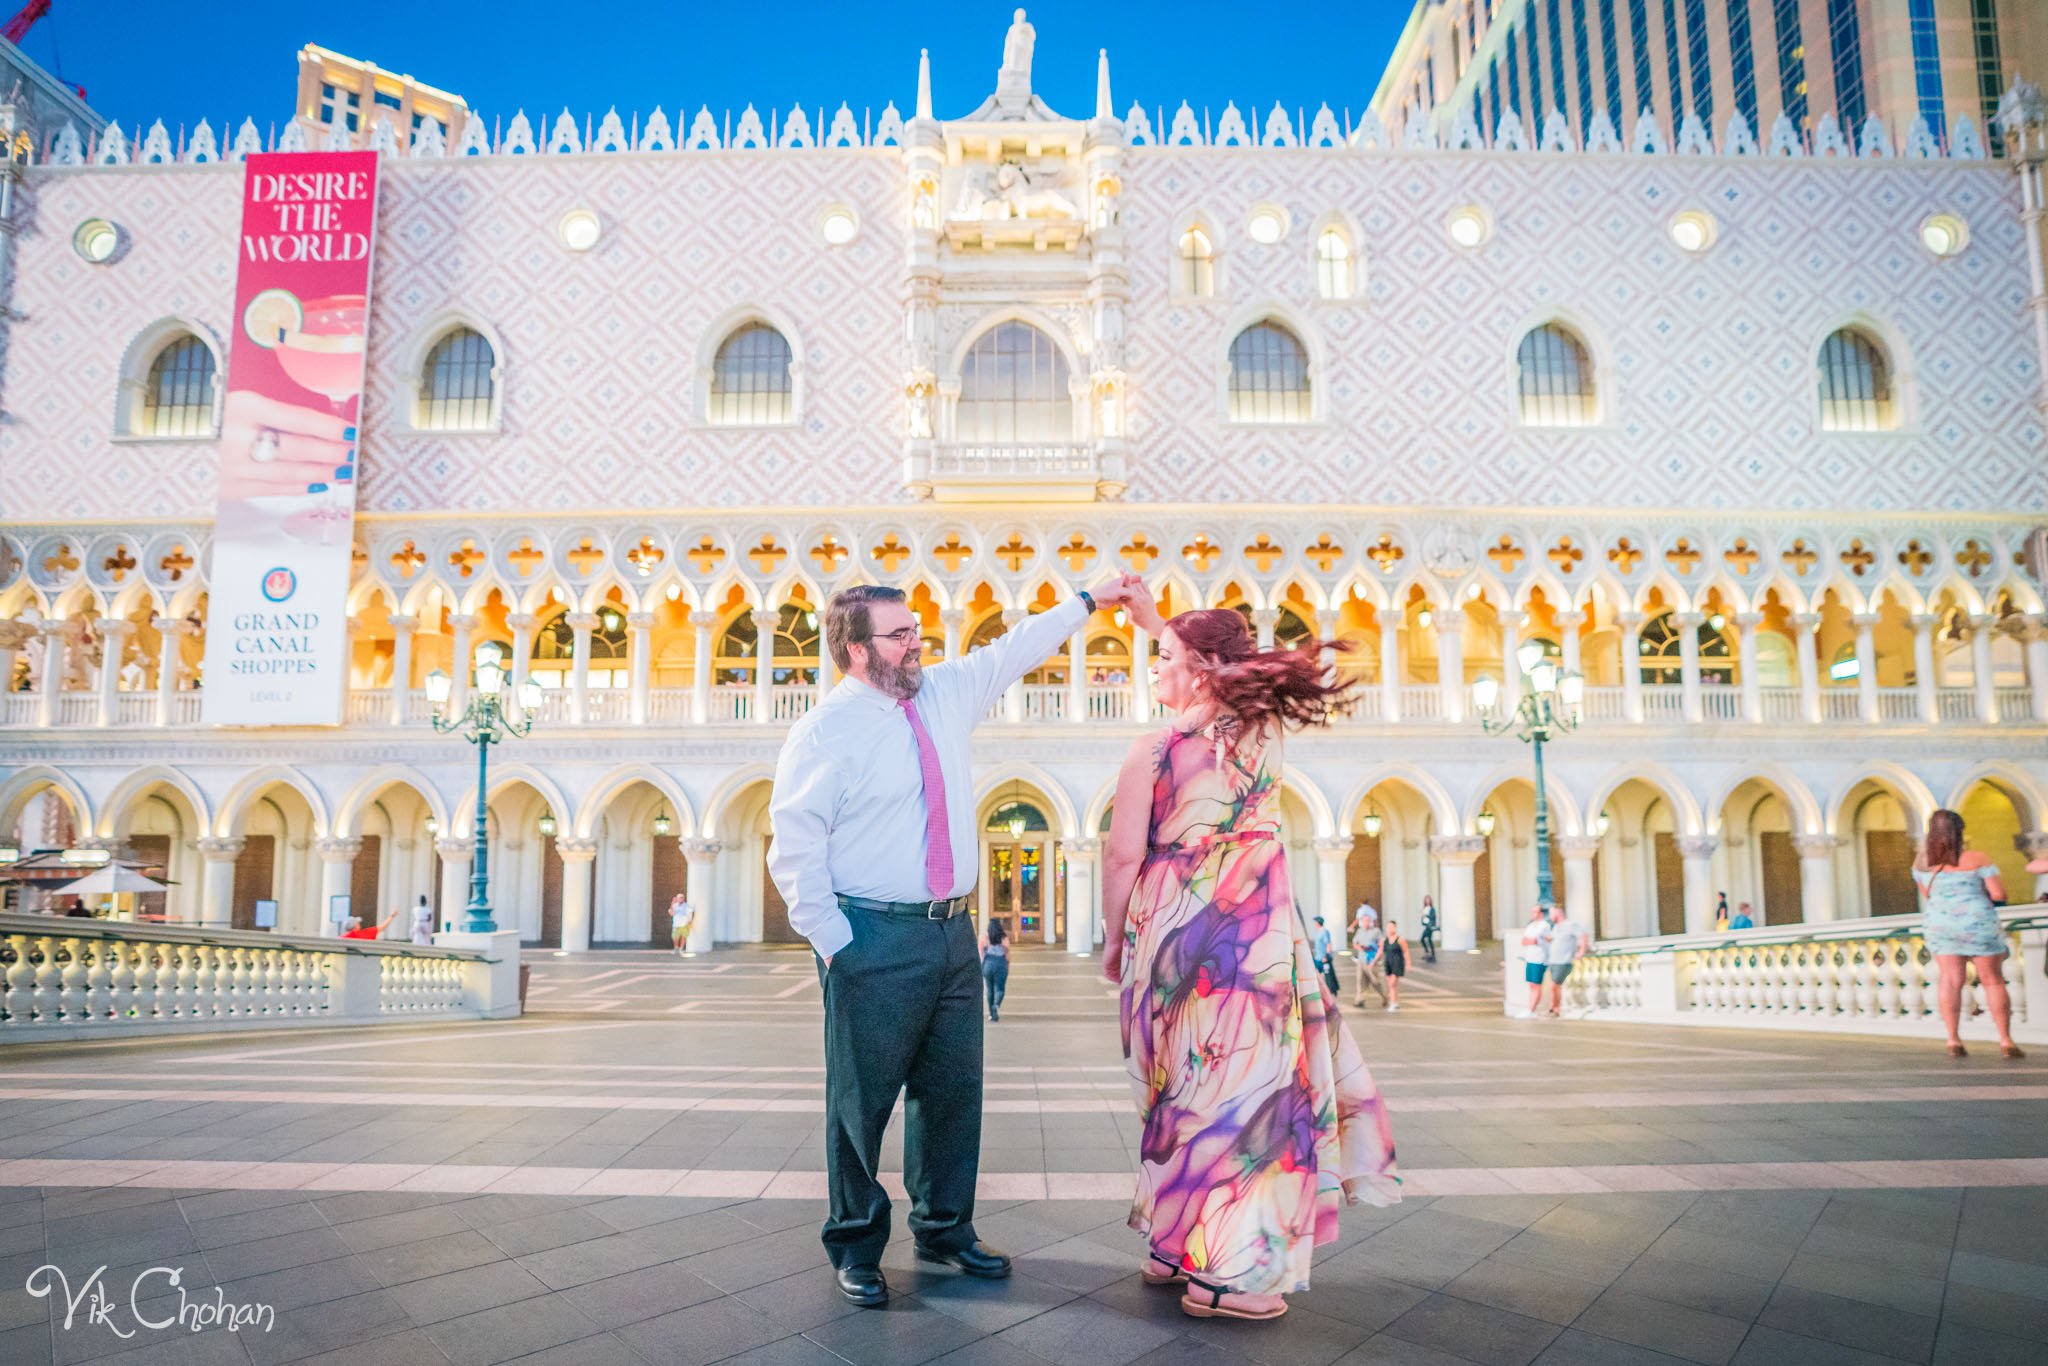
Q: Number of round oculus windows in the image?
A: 7